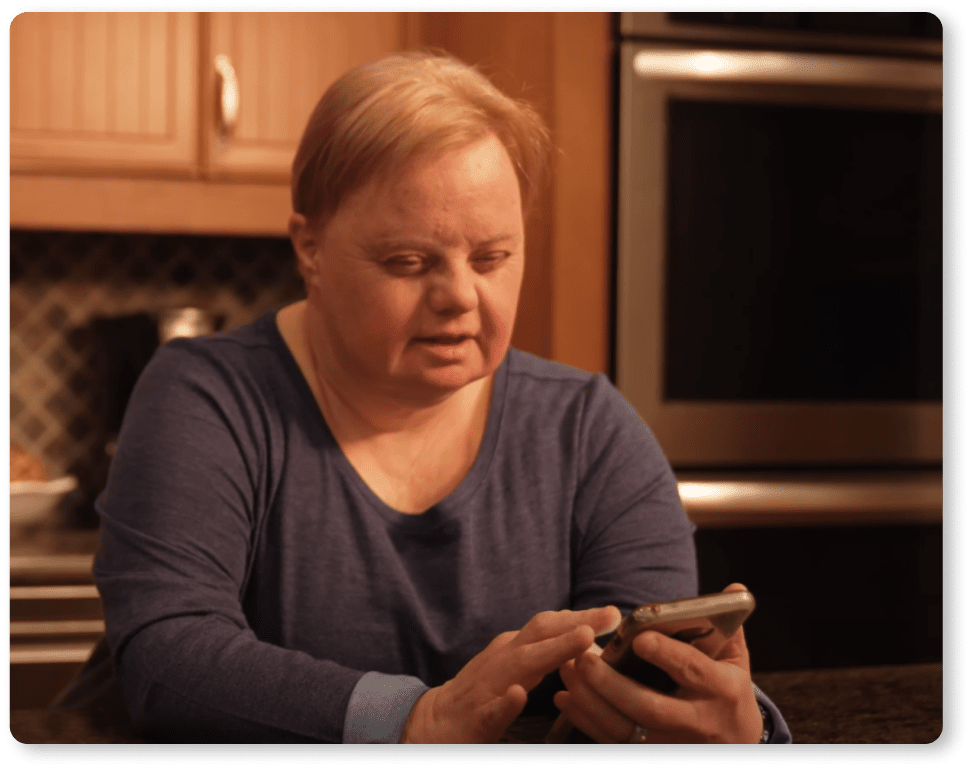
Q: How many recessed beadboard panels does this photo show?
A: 2